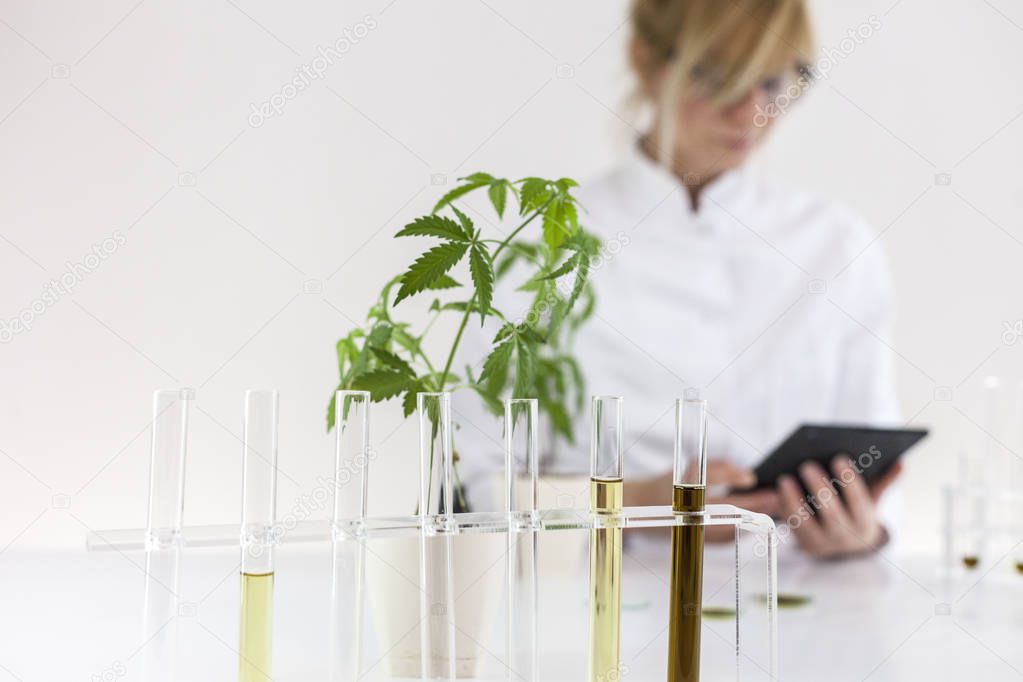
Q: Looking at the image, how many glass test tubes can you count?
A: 7